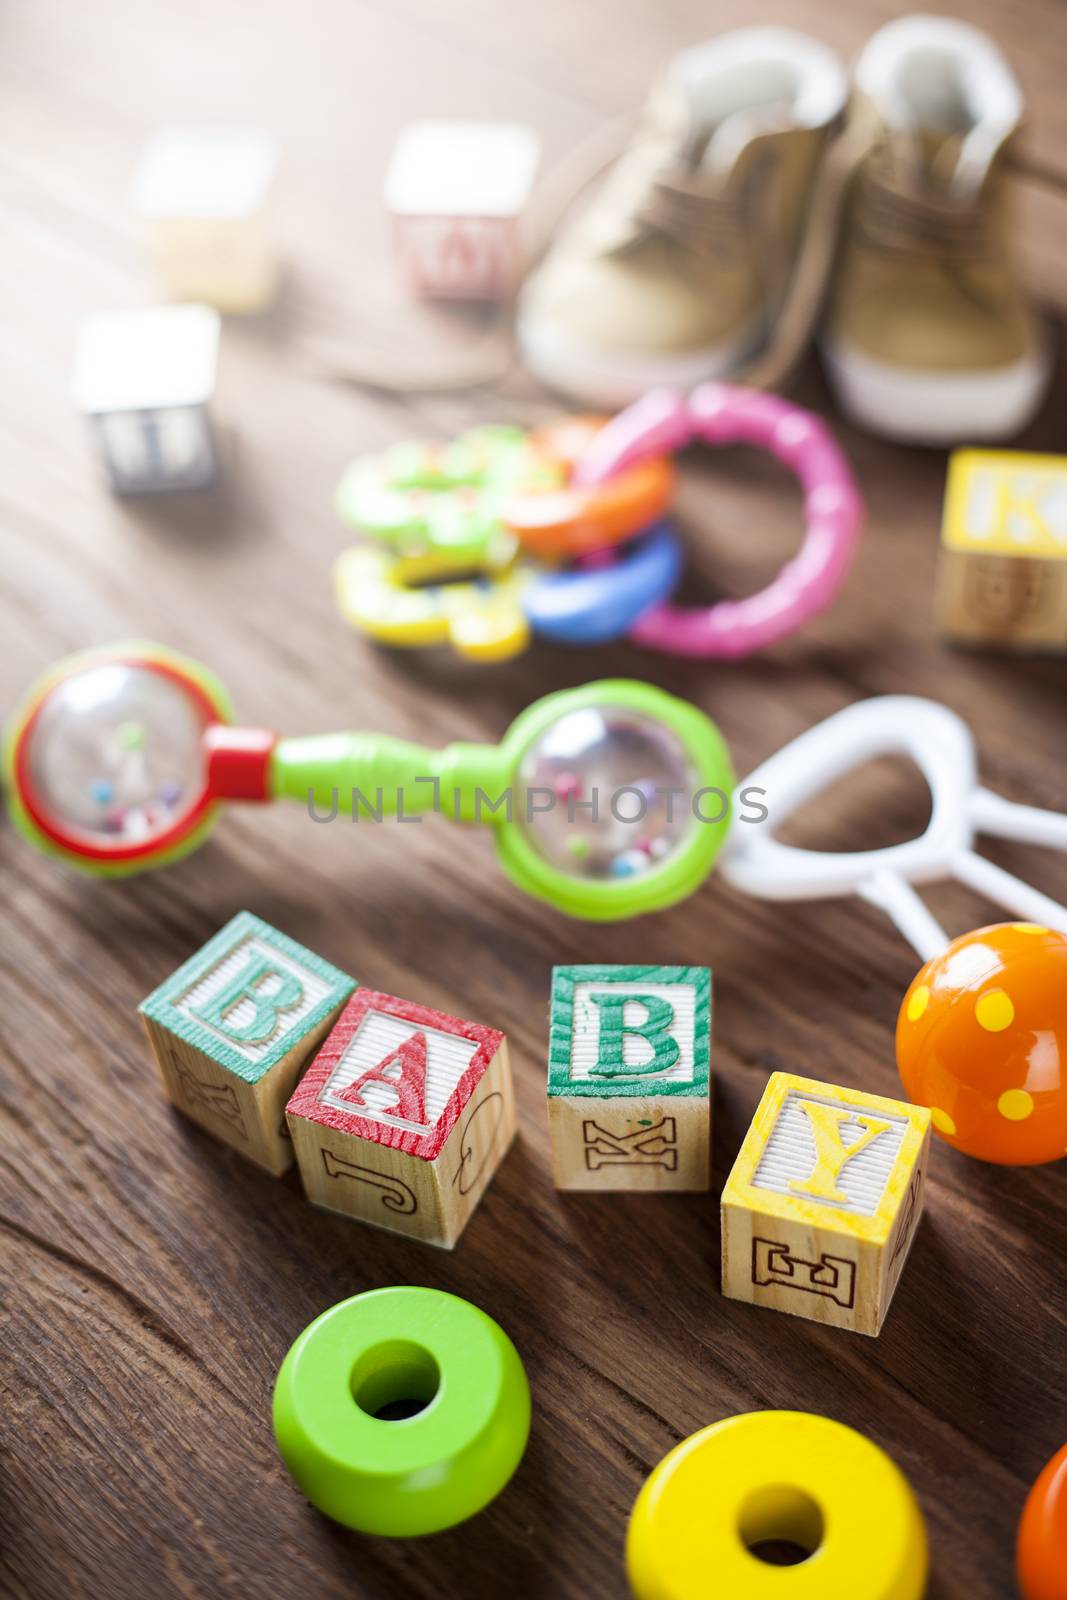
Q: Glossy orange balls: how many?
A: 1